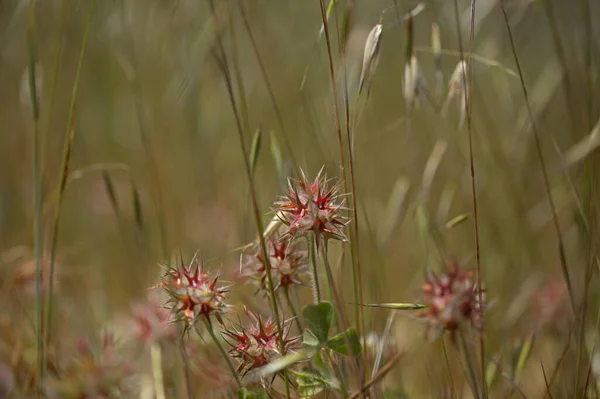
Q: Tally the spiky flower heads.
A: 5